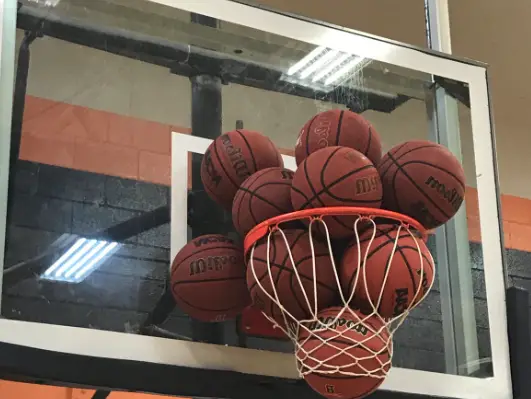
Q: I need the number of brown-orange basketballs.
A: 9